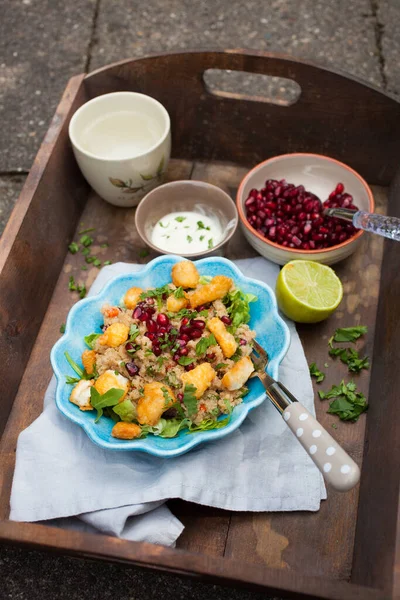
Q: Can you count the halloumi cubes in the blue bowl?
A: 13